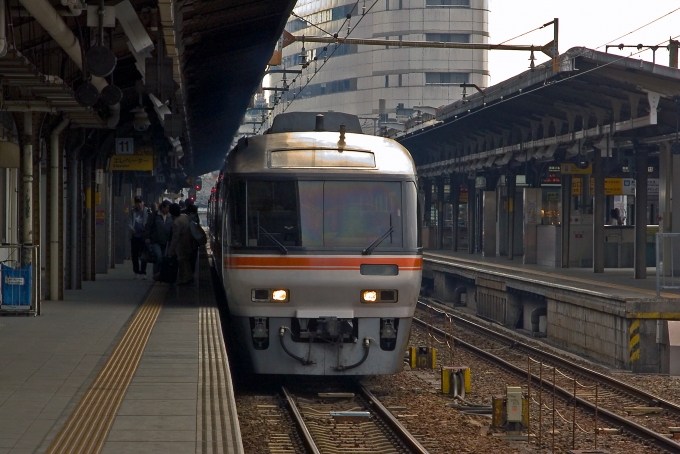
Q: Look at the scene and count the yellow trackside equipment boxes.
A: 3